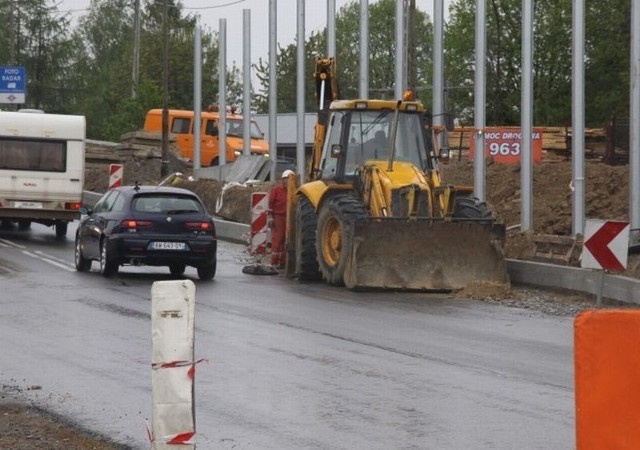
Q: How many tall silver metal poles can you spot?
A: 13